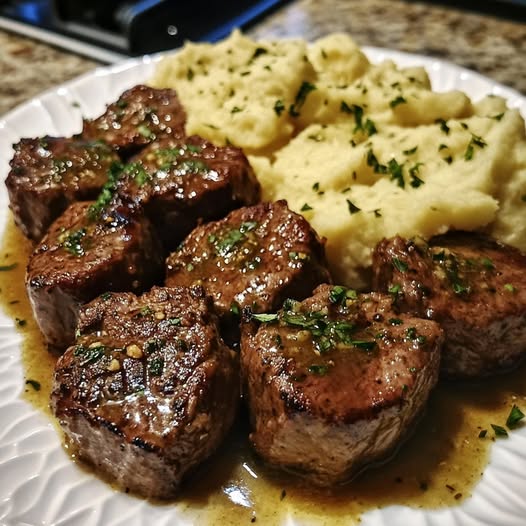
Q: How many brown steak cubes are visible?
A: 8